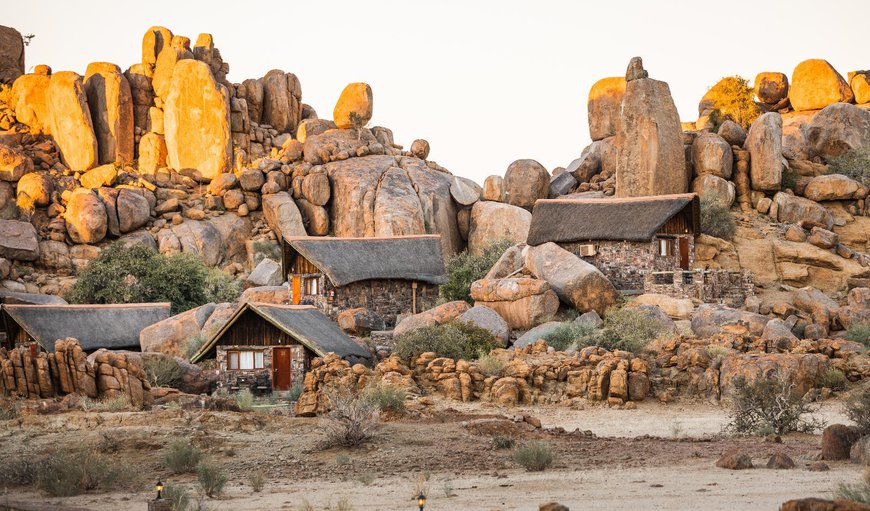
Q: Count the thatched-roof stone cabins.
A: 4